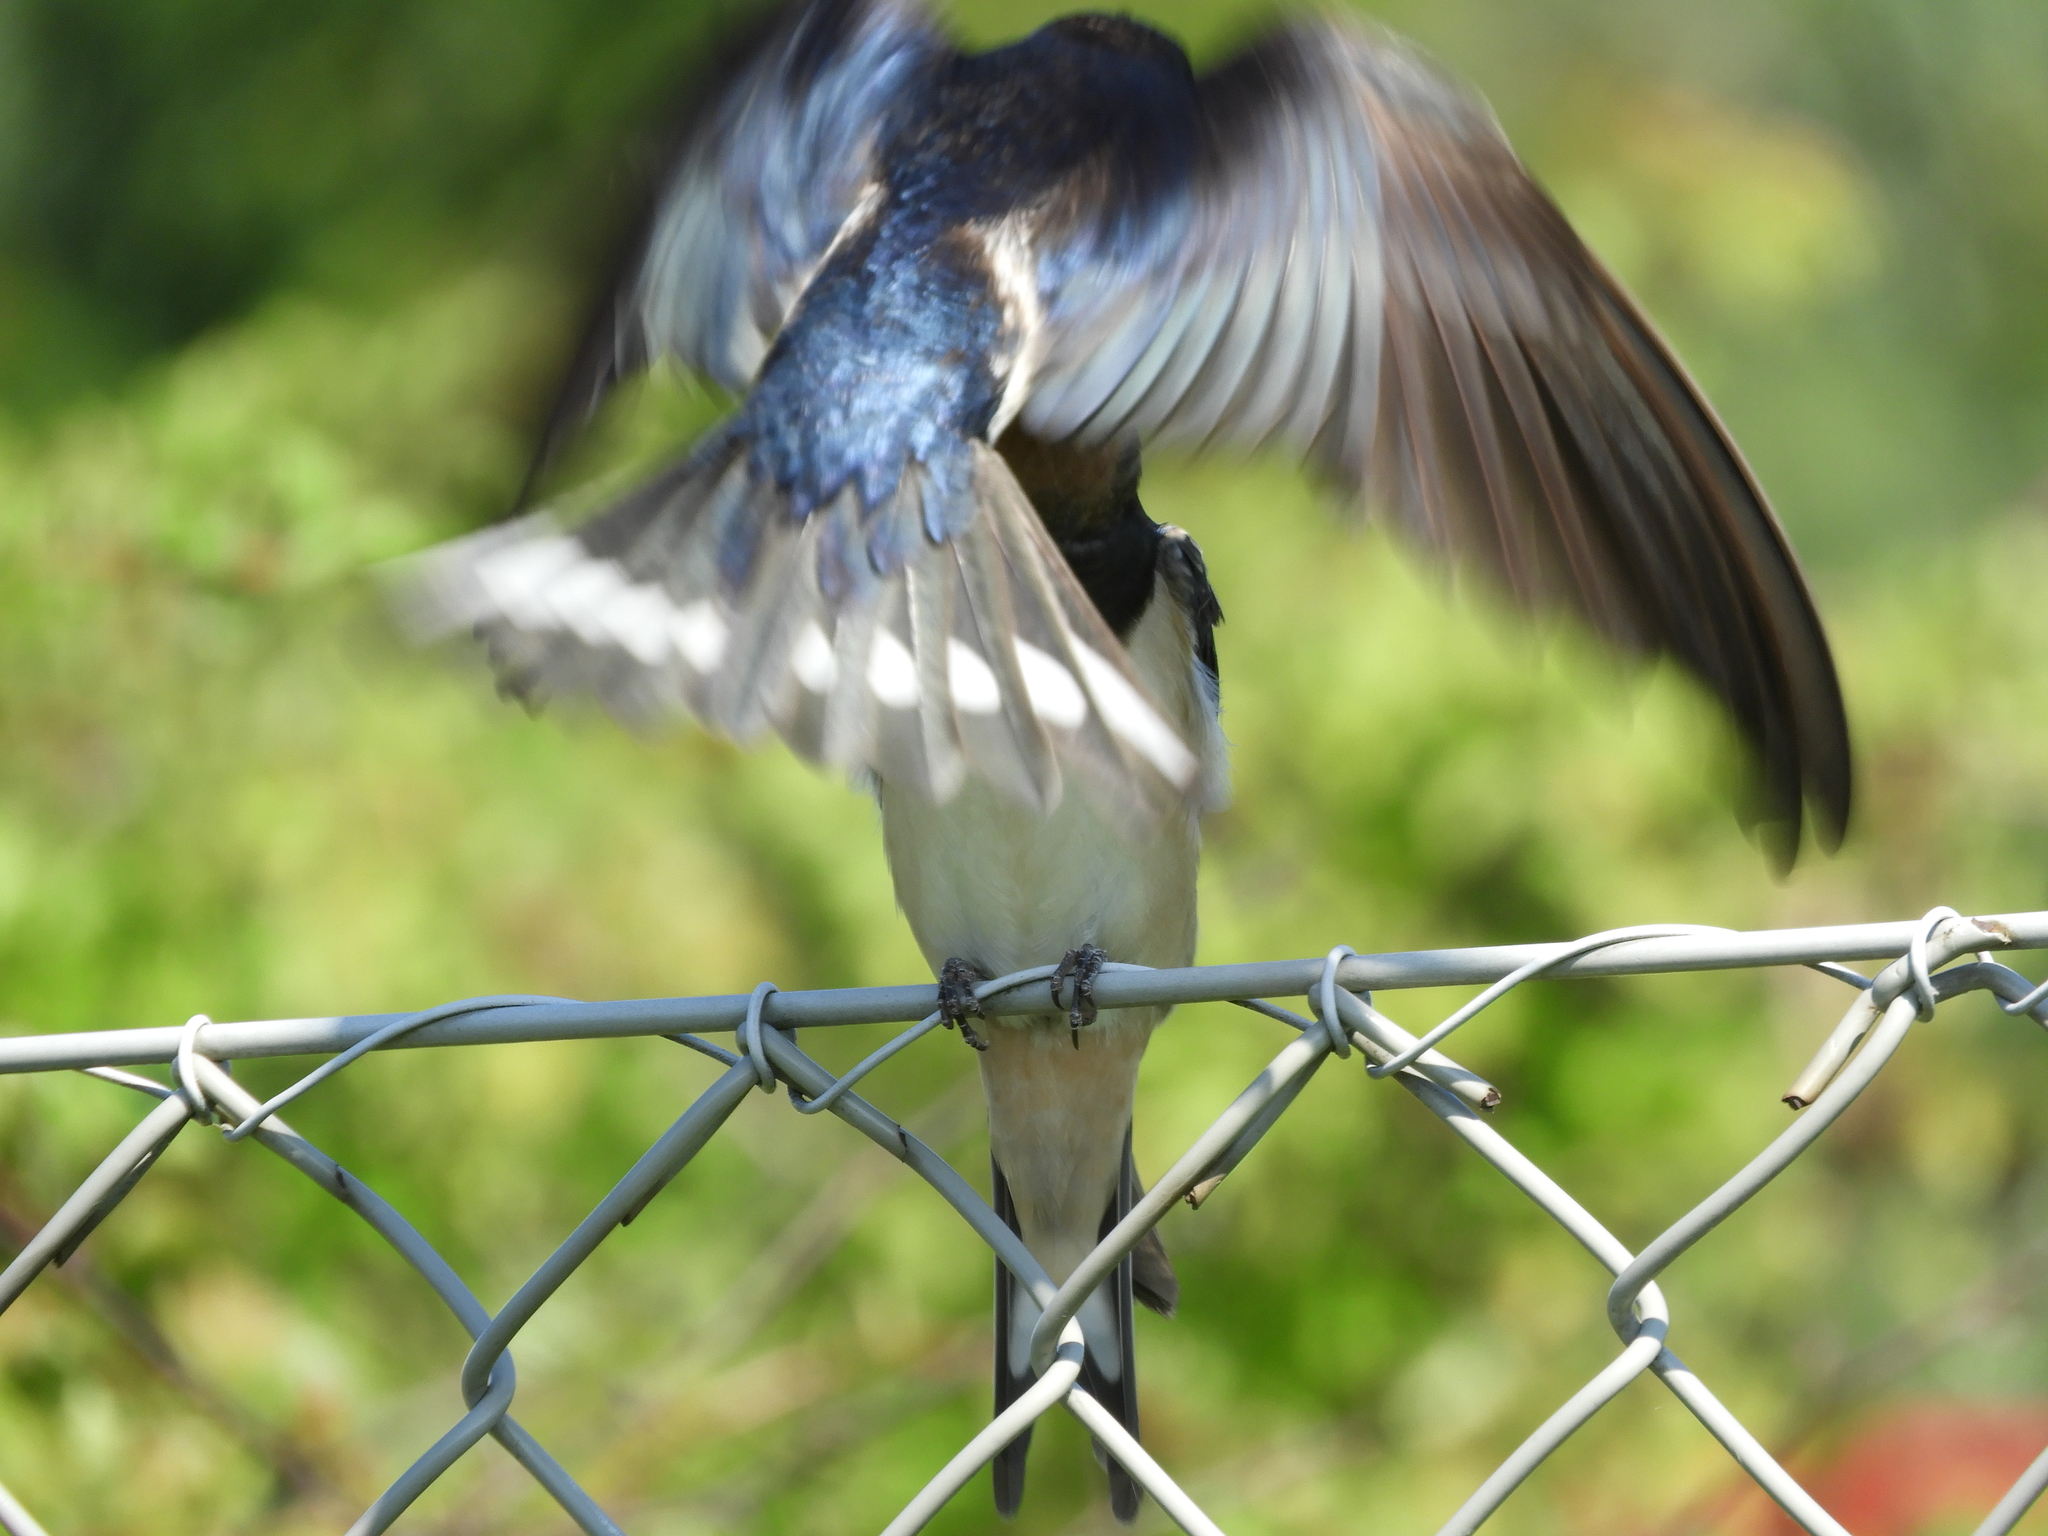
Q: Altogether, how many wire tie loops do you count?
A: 4